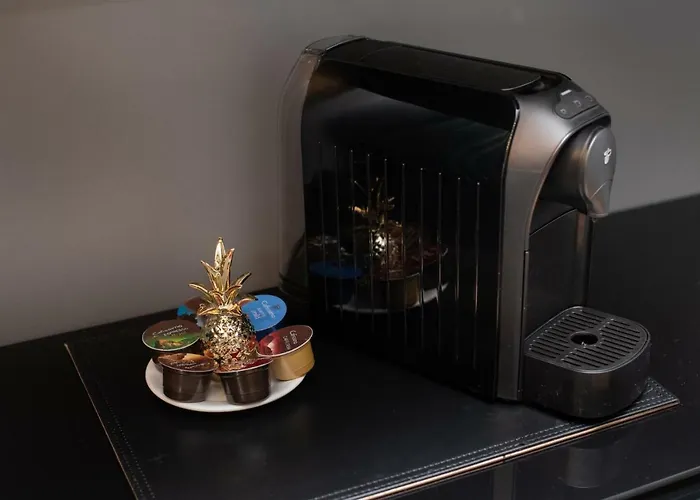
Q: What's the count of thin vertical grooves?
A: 10